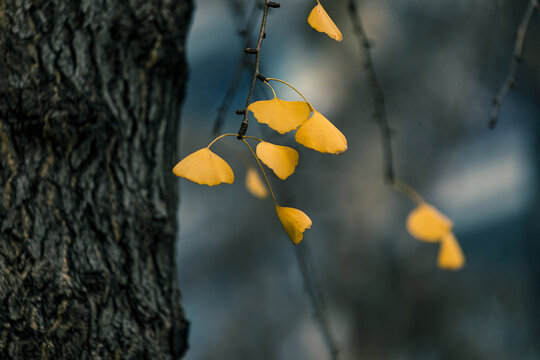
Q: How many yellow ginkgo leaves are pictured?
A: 9